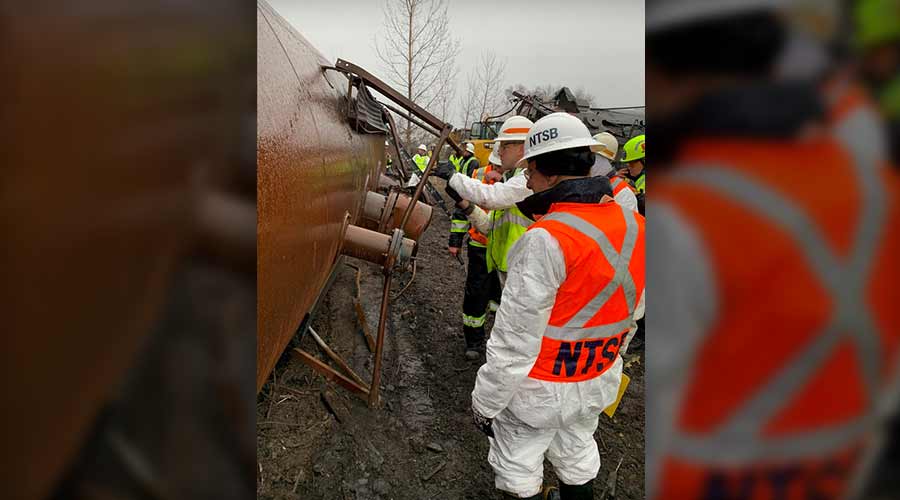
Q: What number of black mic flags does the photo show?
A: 0